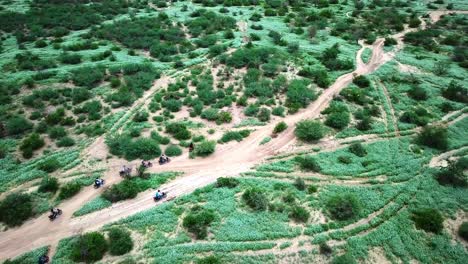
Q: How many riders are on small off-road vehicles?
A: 7